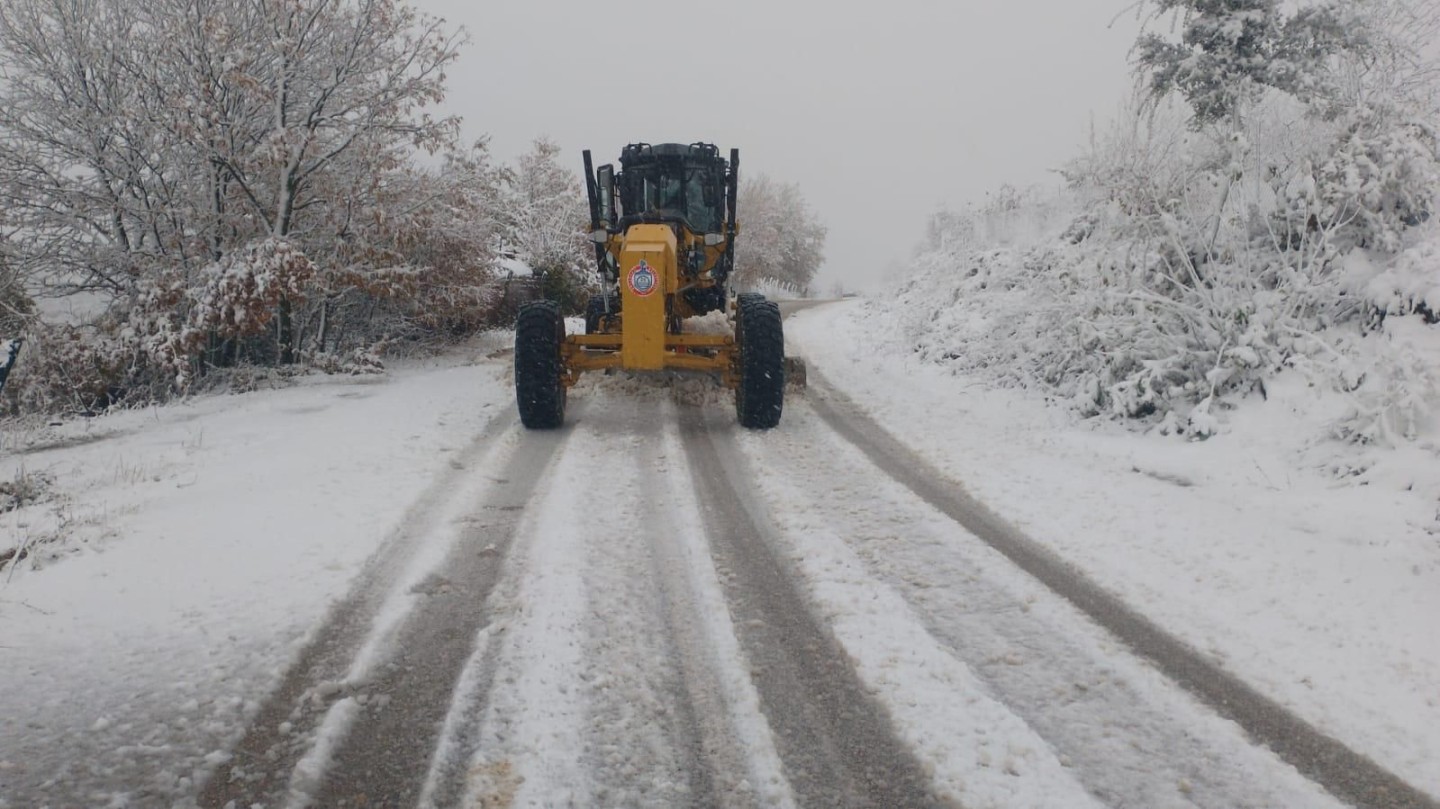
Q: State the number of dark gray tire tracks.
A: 4